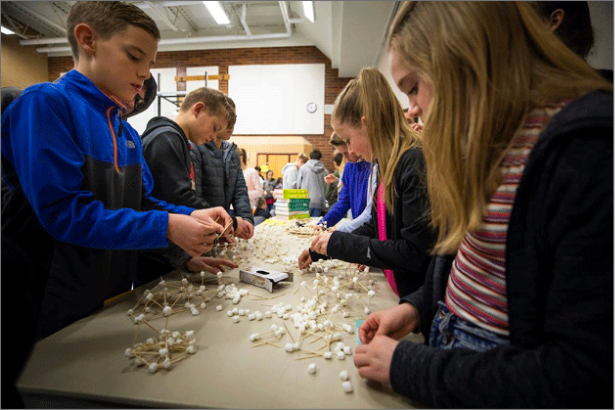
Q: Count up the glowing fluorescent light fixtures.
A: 3